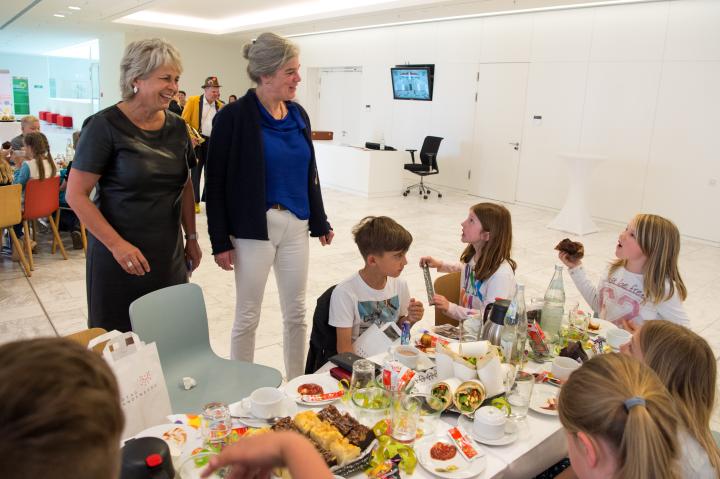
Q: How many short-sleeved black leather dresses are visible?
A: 1